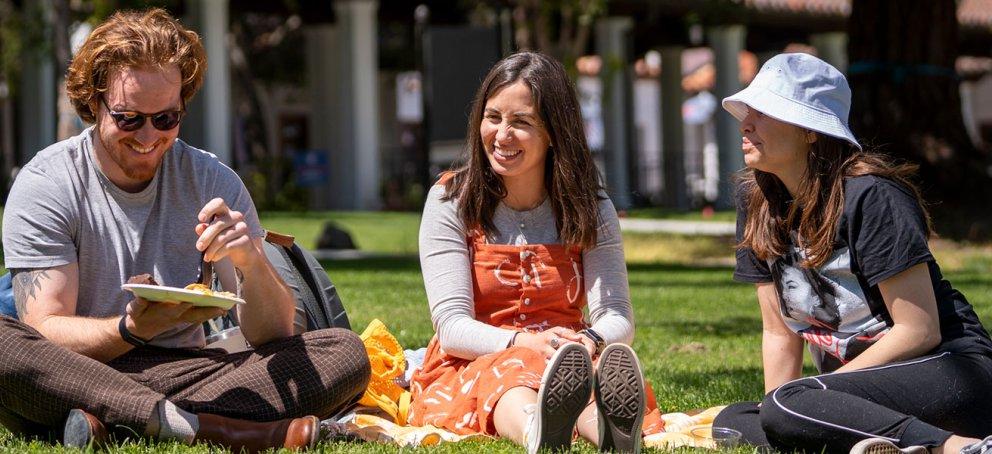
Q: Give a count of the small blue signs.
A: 1